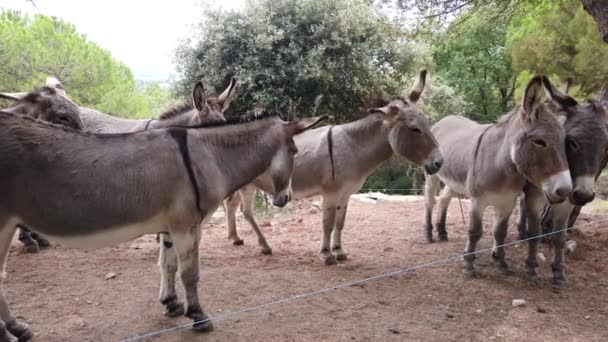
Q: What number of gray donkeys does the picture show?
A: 6